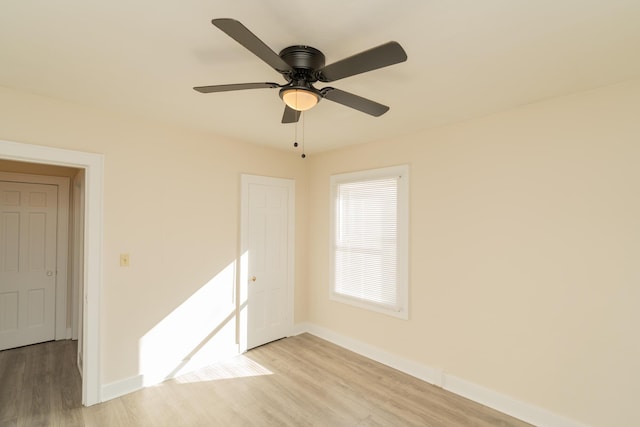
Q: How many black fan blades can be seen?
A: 5